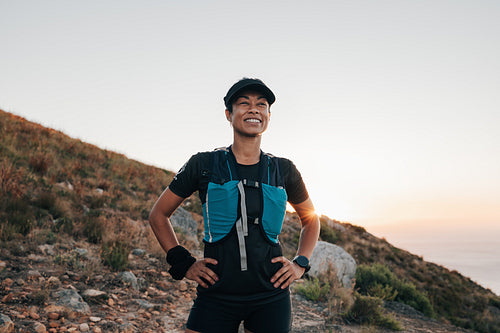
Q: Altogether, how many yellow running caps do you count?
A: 0